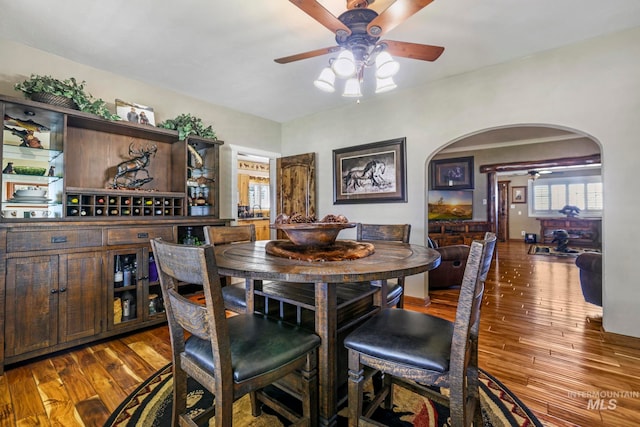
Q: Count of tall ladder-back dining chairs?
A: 4